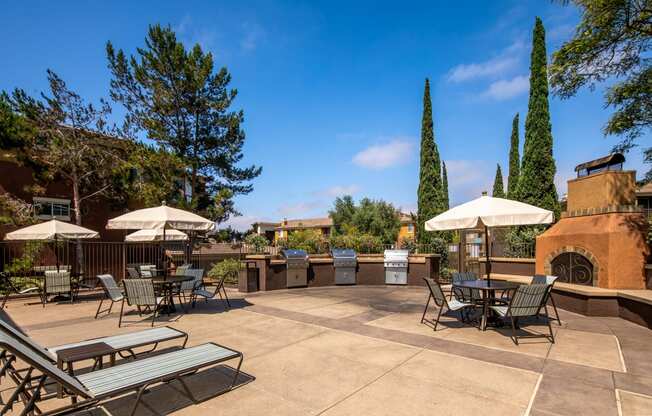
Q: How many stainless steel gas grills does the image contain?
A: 3